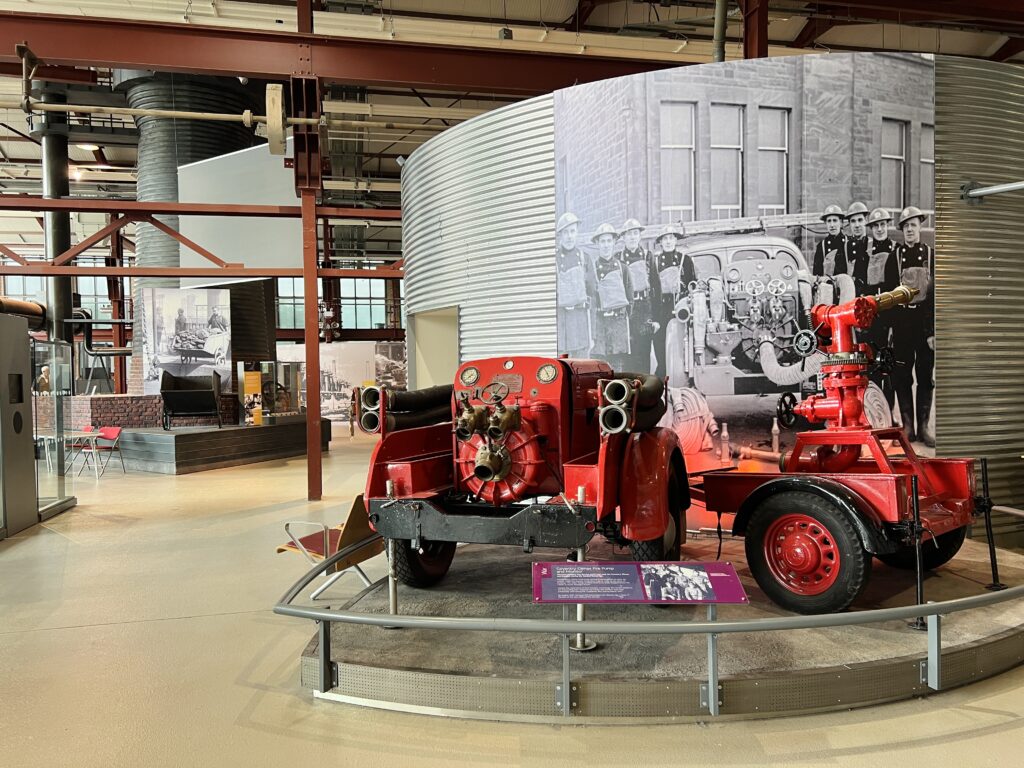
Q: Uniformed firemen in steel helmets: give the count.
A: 8